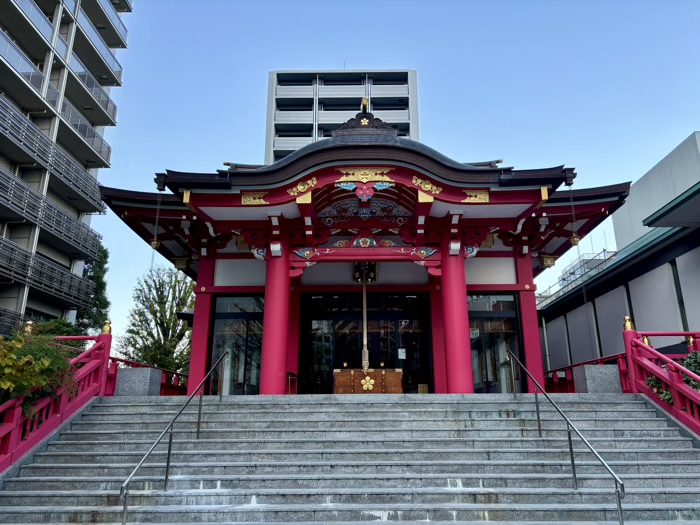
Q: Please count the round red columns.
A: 2